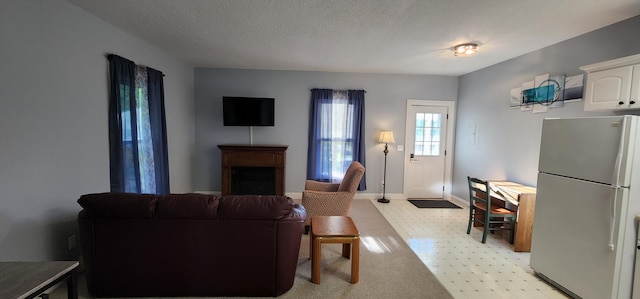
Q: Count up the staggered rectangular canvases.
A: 5